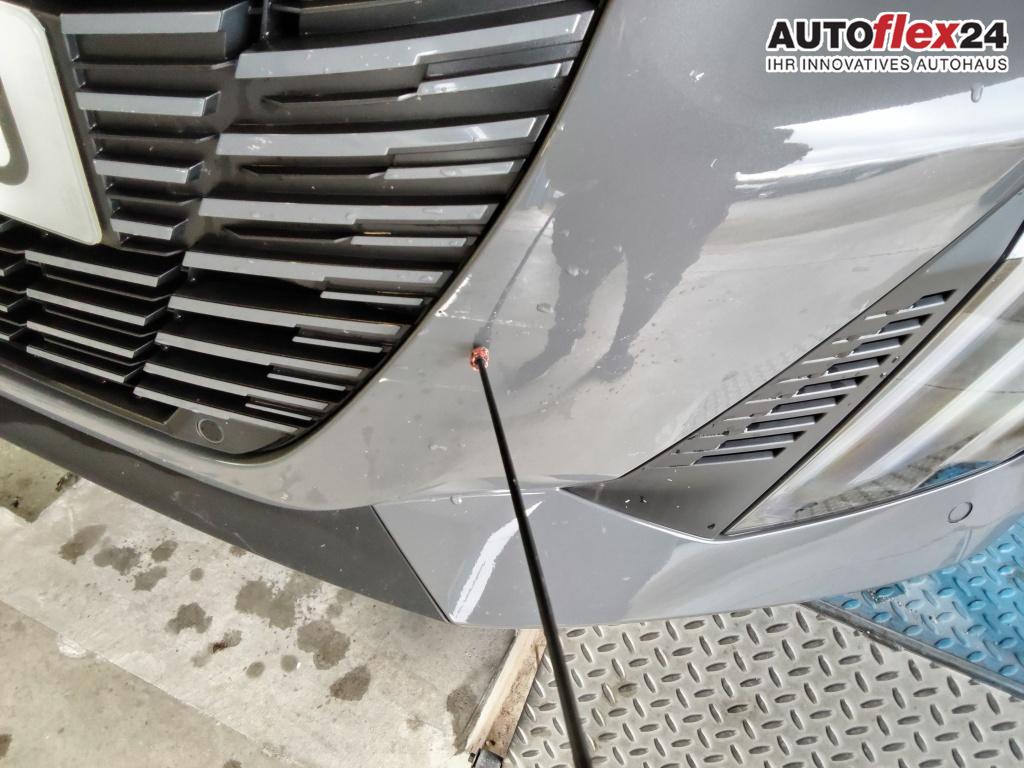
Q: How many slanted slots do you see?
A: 9